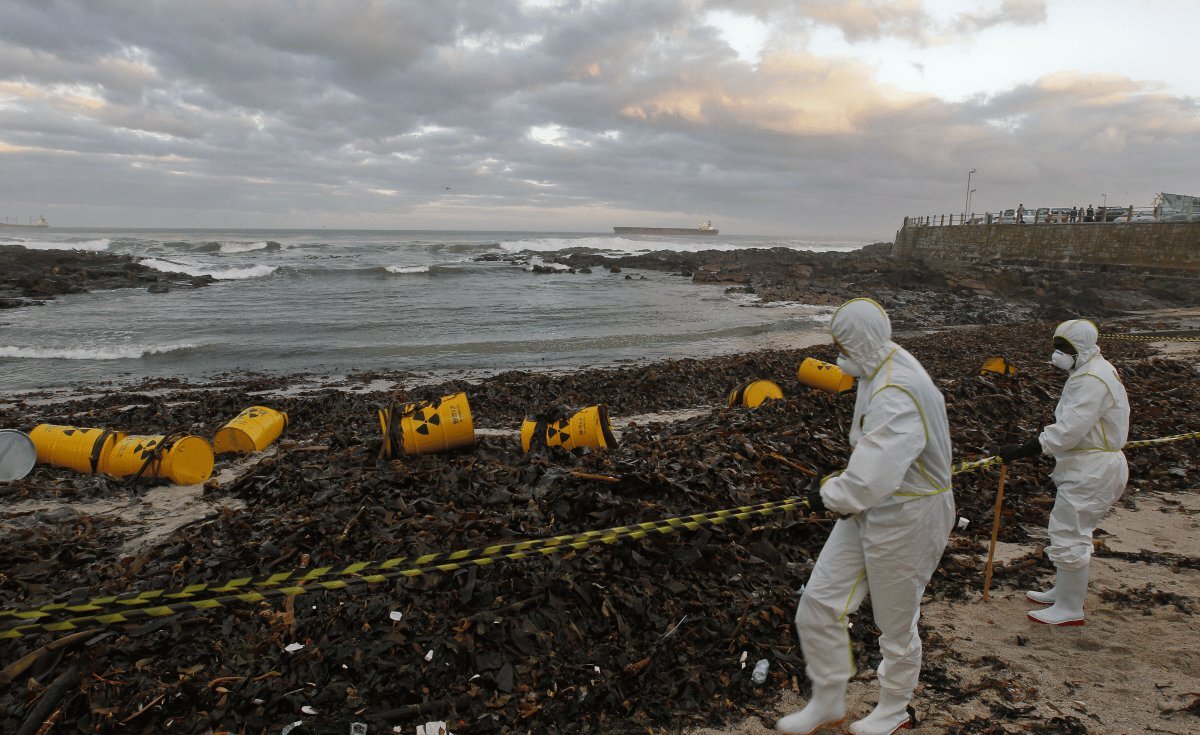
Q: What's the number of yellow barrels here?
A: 8